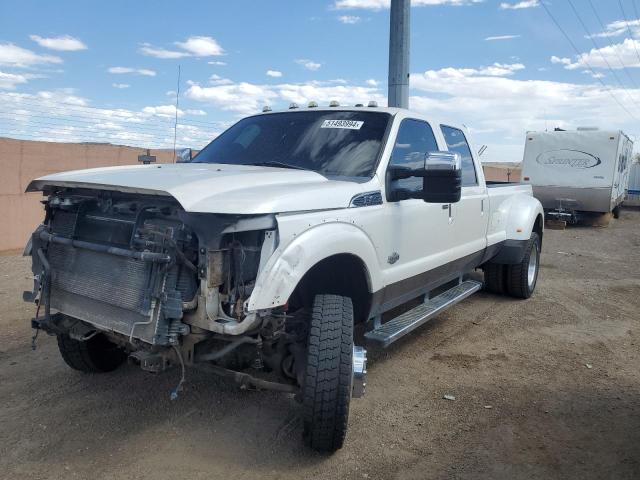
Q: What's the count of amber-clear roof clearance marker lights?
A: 5